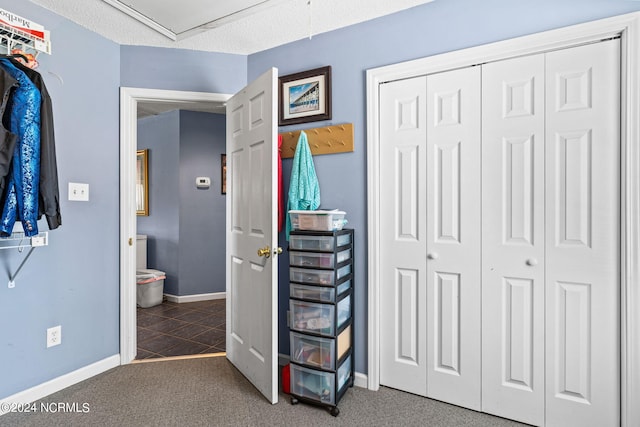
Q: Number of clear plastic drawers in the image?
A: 7